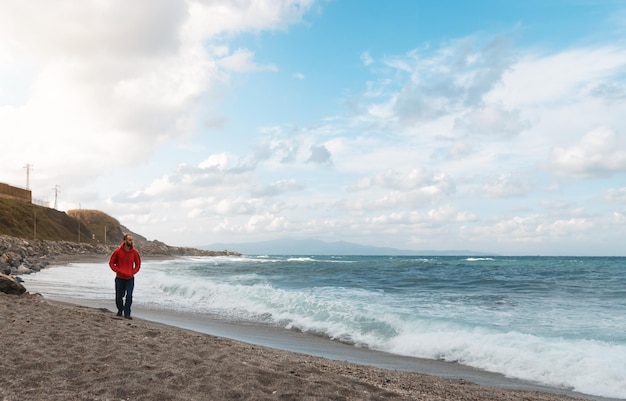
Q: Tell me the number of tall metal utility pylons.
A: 2